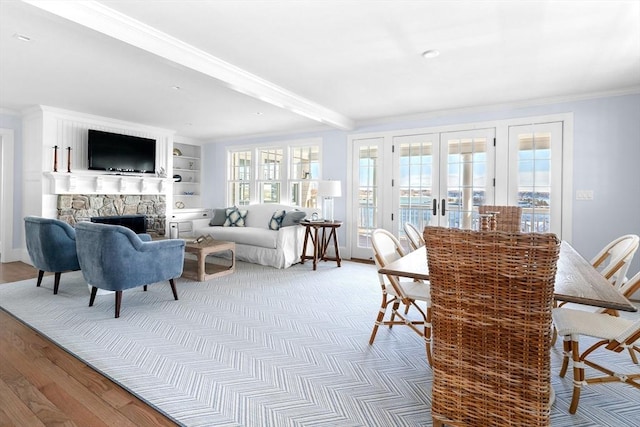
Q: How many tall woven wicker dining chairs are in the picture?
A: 2